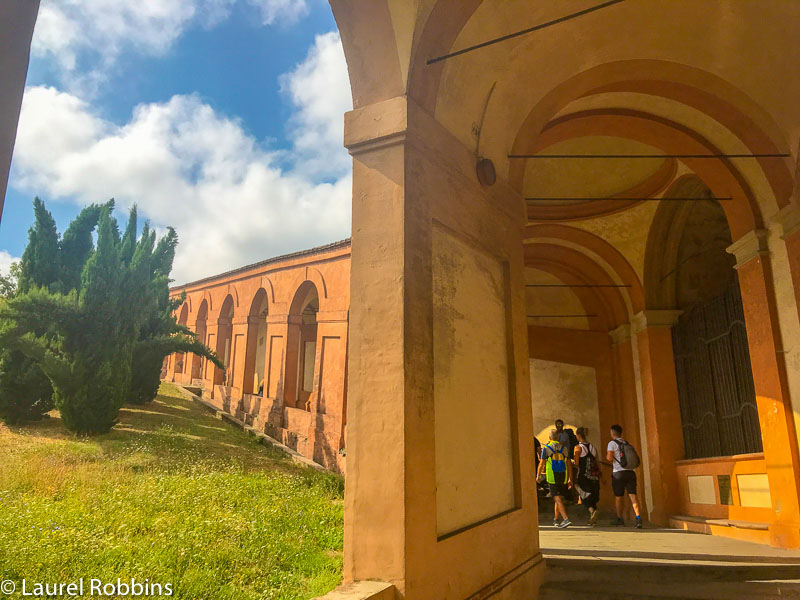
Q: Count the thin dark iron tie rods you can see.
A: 5